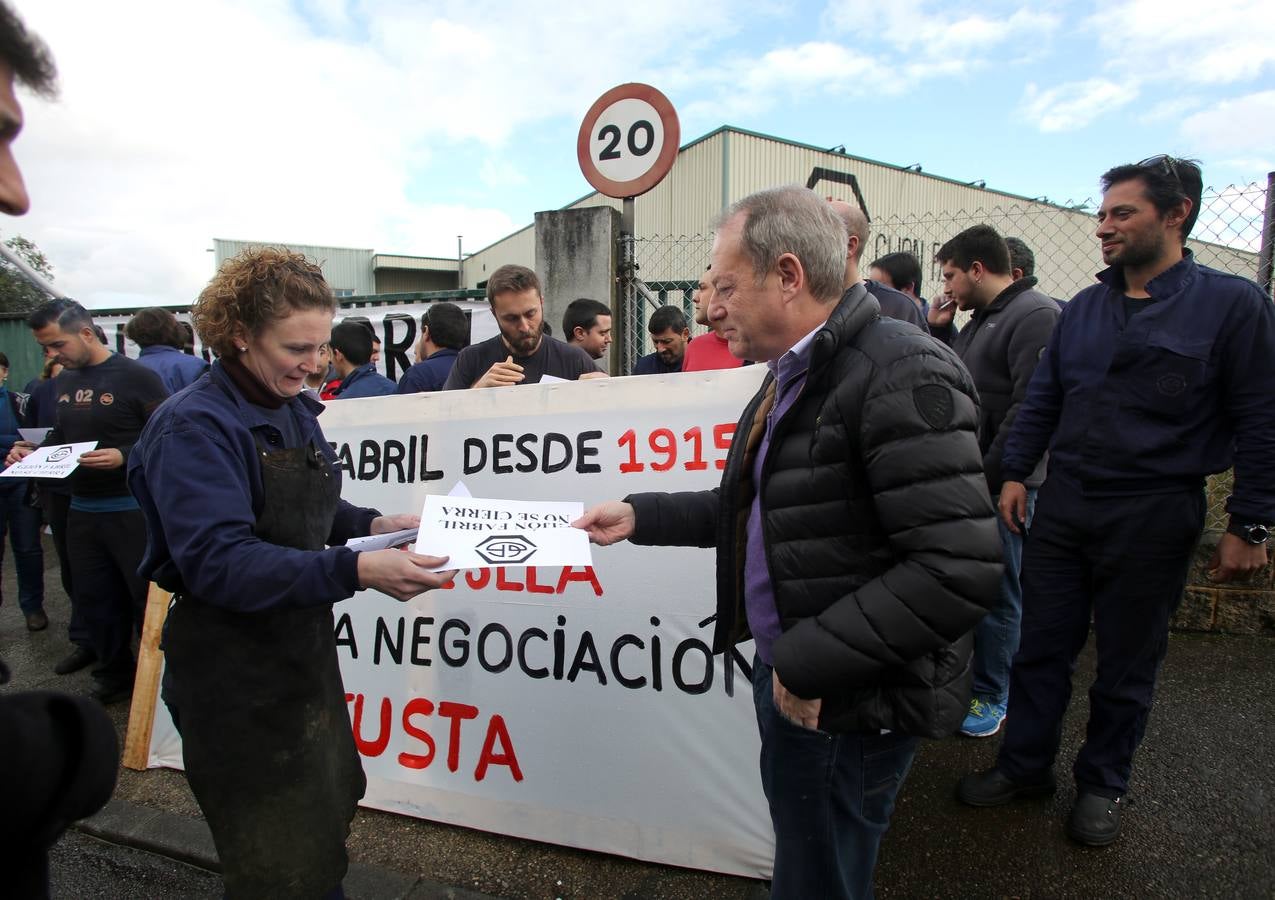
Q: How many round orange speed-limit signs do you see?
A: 1